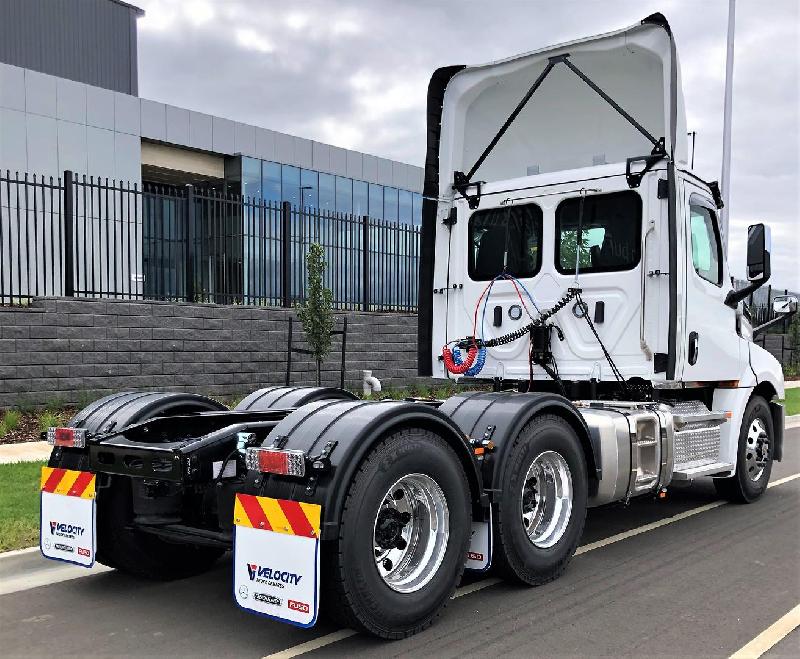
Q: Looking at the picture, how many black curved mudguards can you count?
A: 4